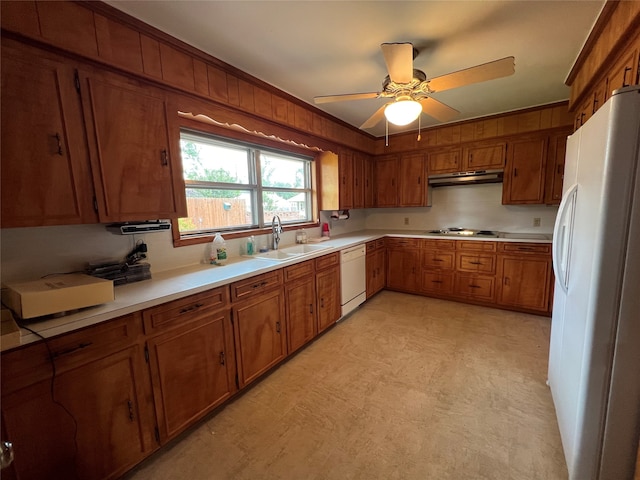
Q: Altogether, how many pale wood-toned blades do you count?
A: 5